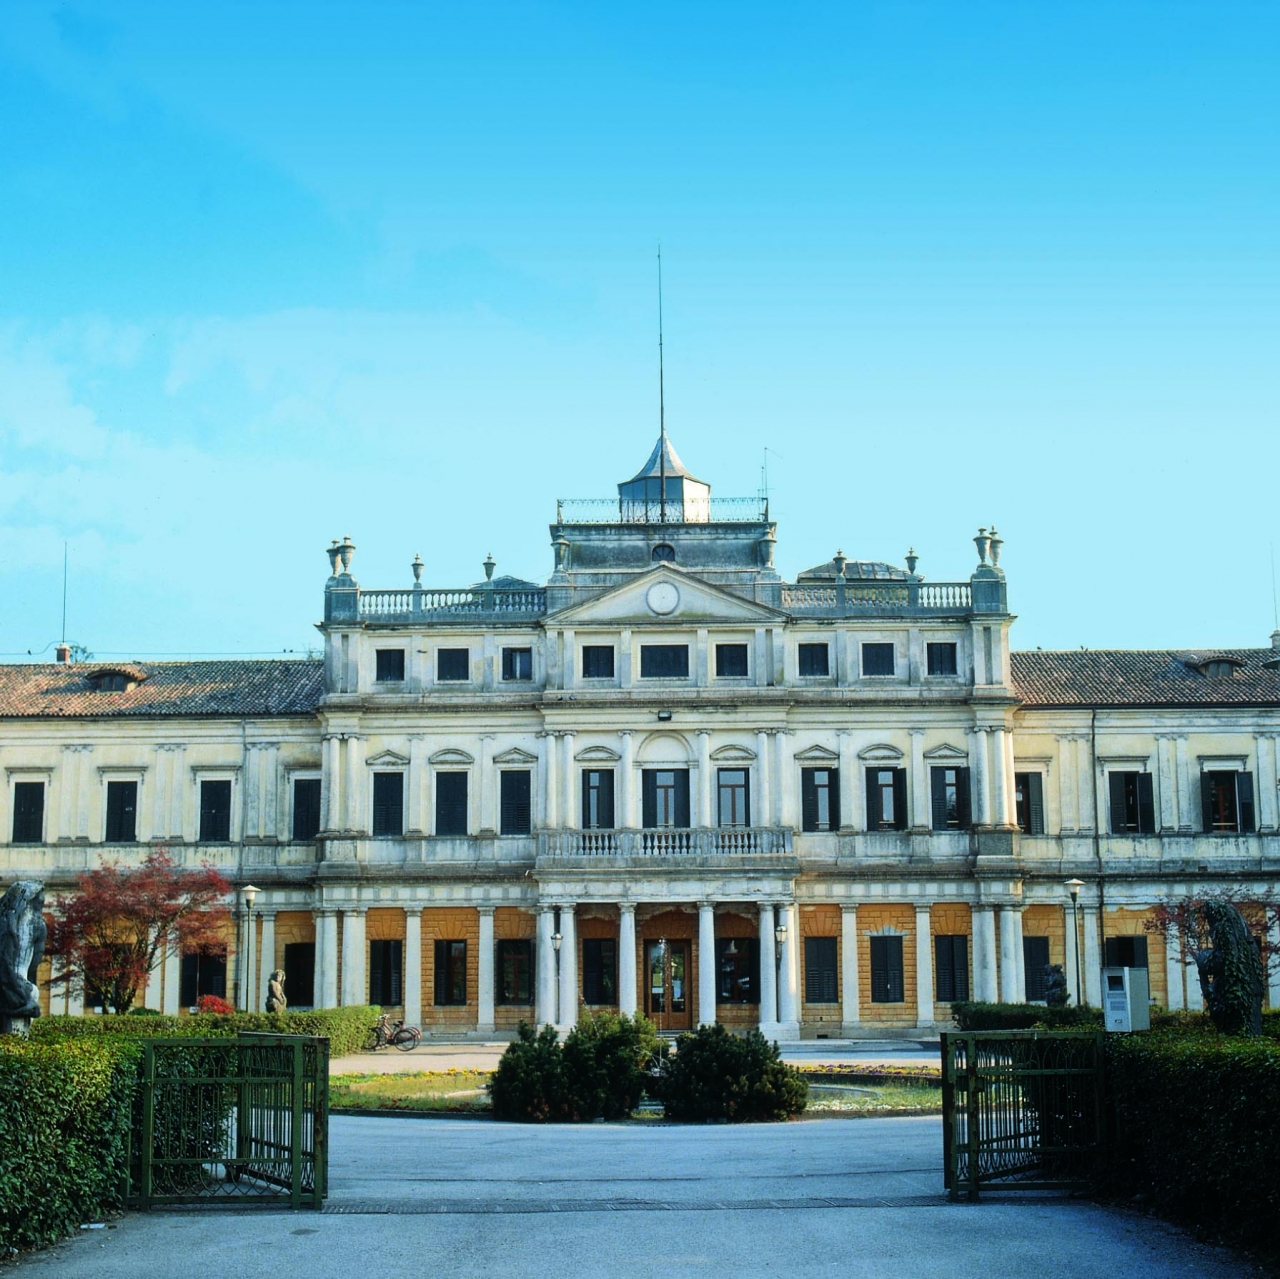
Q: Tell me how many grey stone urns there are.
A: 10